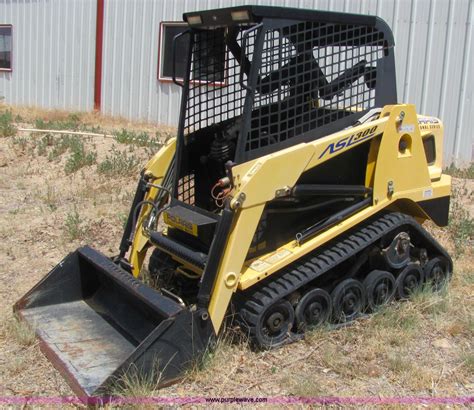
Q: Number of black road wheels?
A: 6